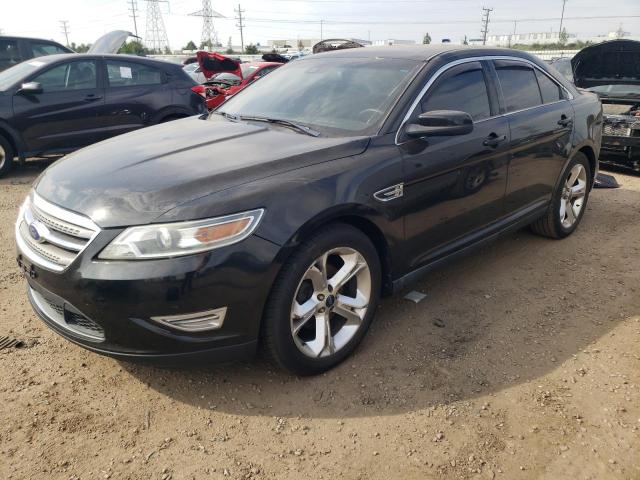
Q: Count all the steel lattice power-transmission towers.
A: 2